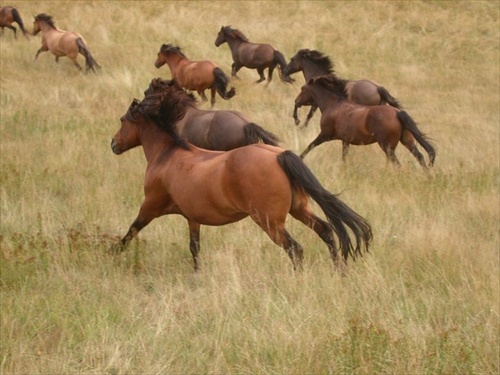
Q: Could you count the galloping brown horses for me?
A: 8